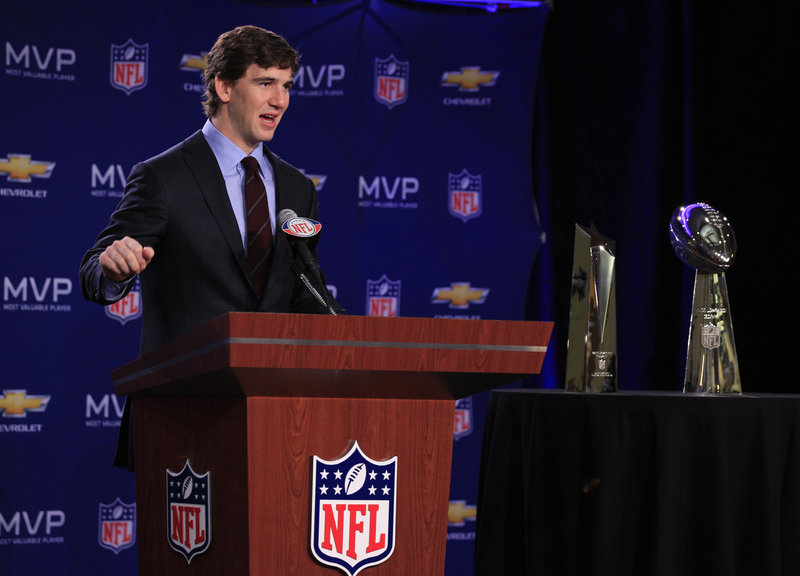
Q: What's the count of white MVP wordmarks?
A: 7